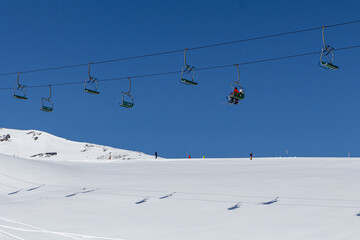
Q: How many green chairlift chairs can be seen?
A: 7